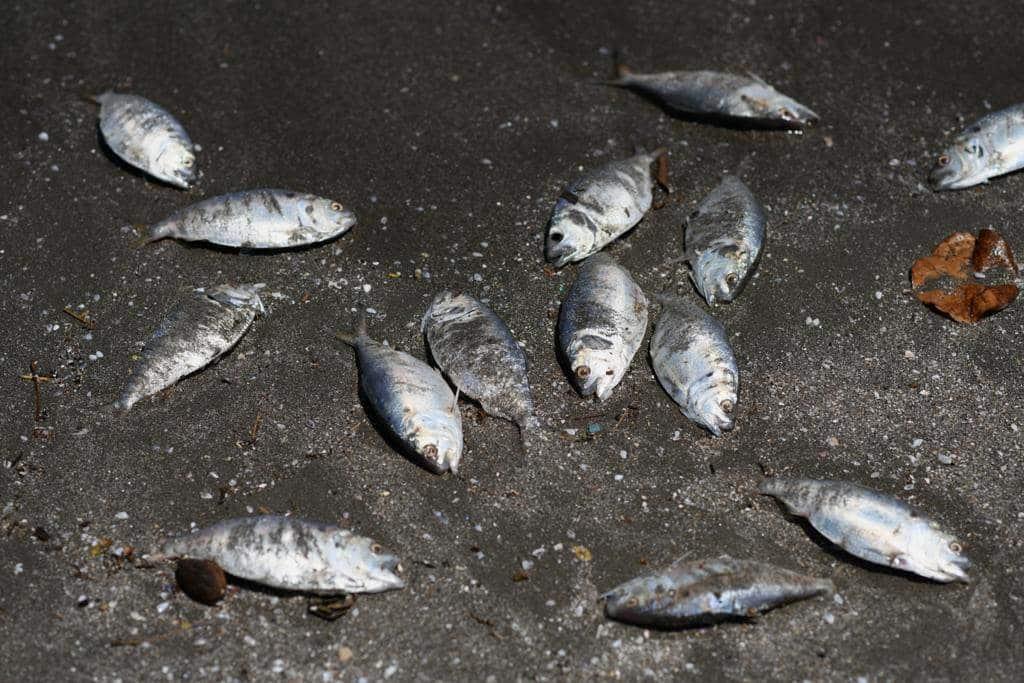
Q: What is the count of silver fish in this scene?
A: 14